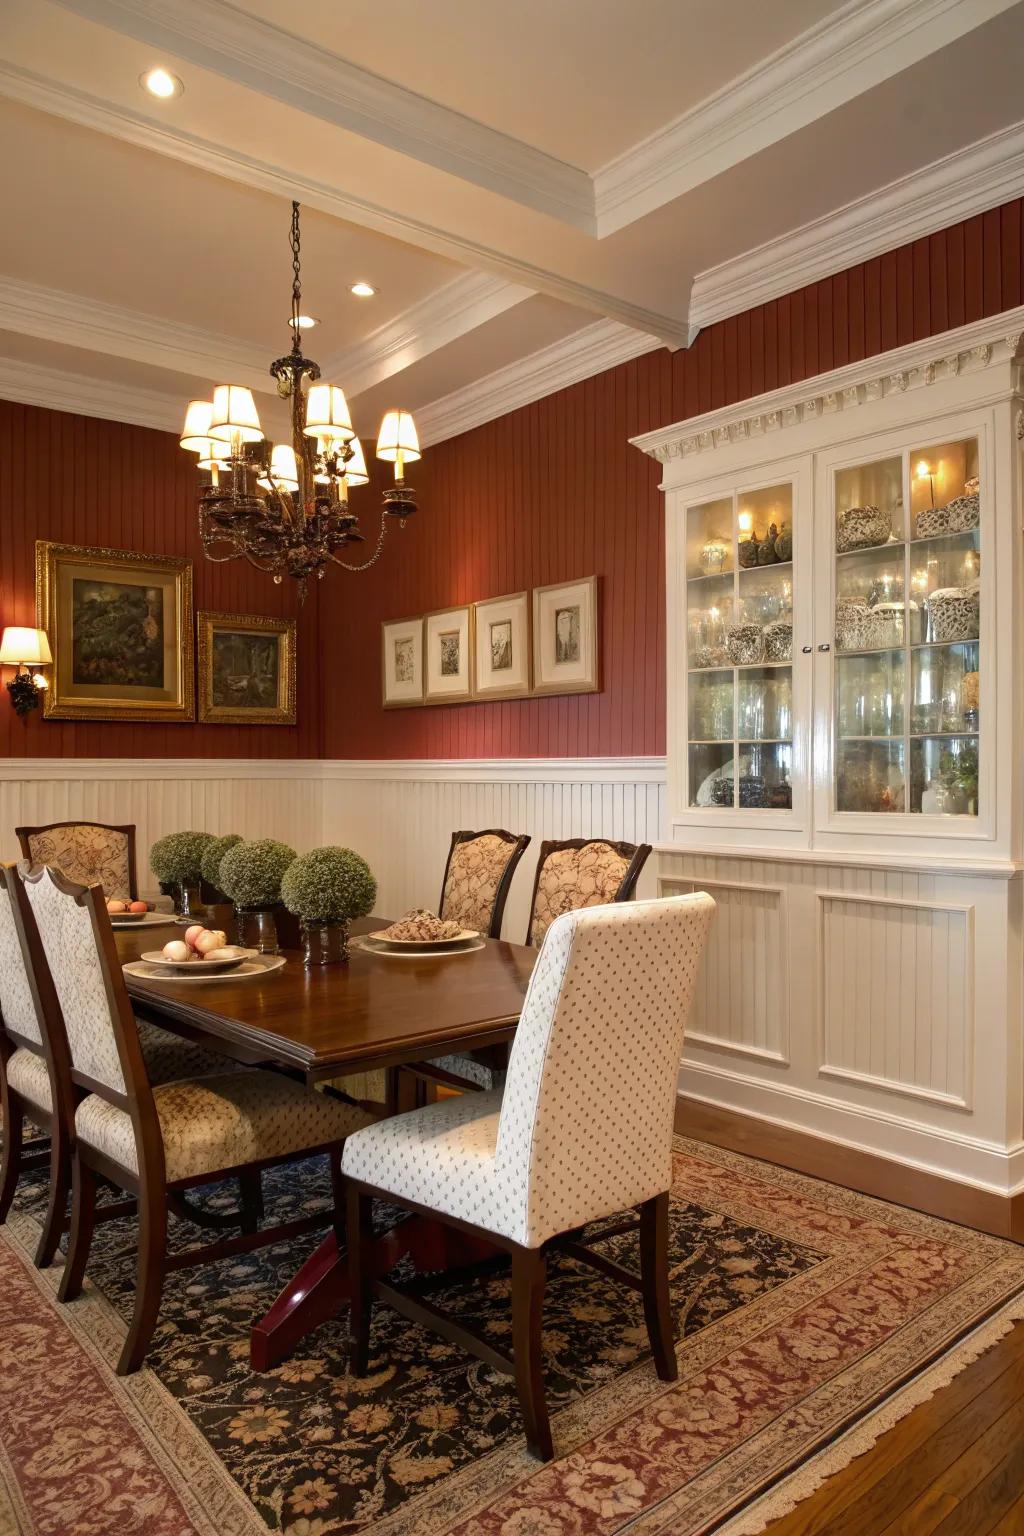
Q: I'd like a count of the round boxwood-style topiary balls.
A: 4